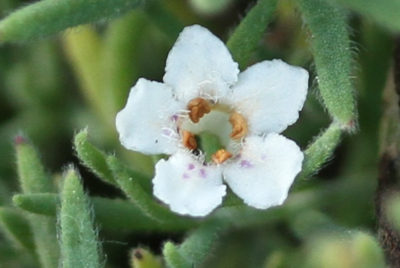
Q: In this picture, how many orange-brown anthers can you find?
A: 4